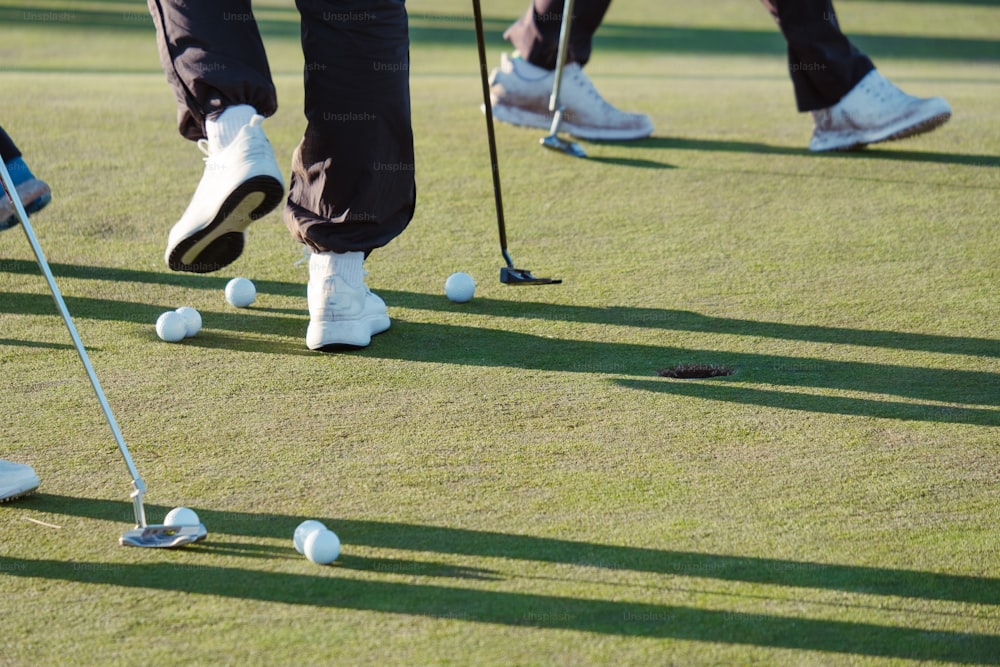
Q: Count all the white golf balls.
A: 7